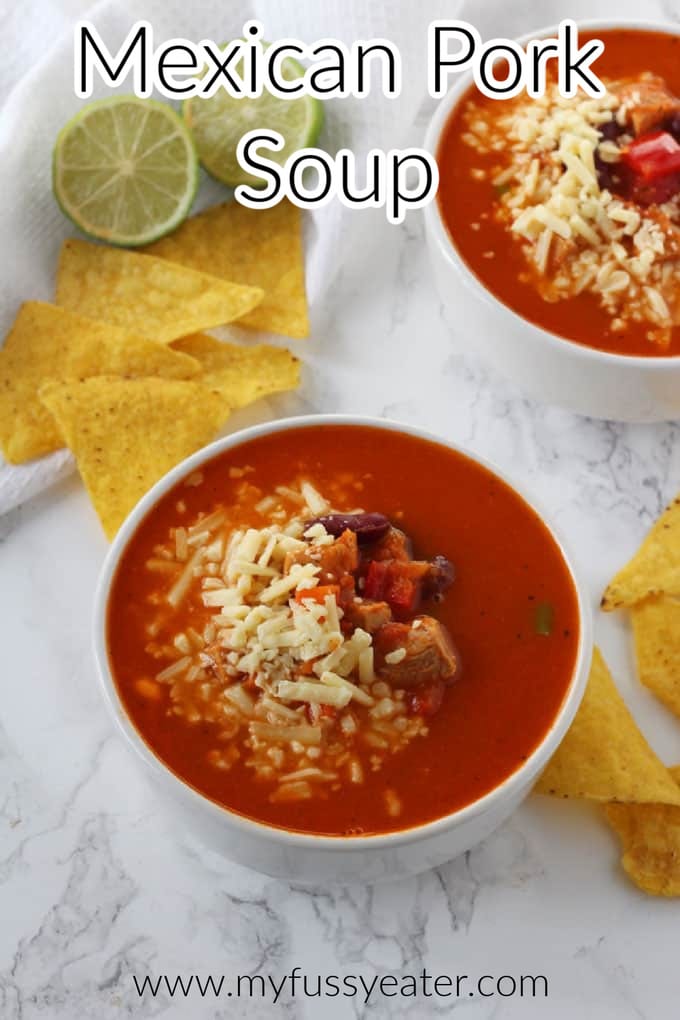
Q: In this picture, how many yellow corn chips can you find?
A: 9